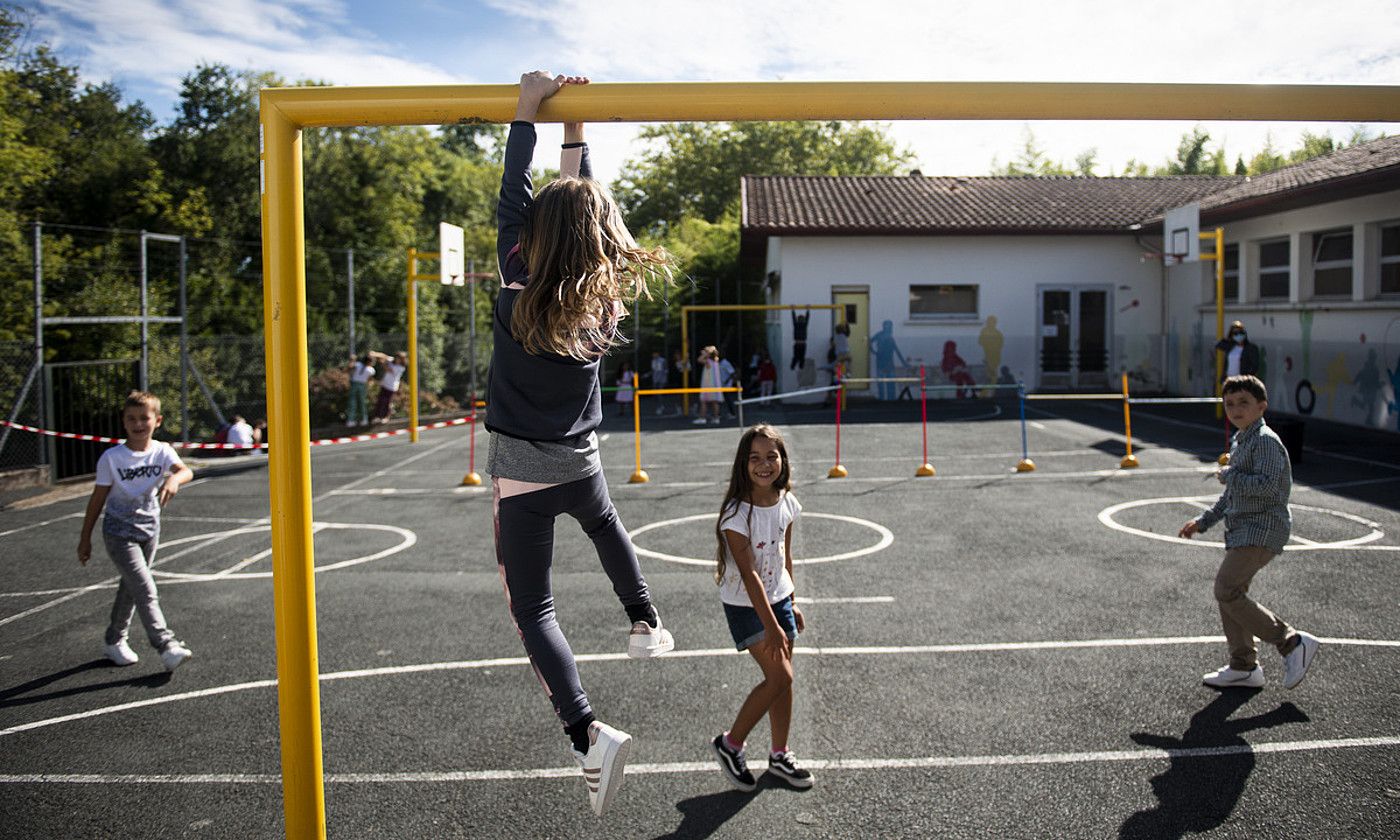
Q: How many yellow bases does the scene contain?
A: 7